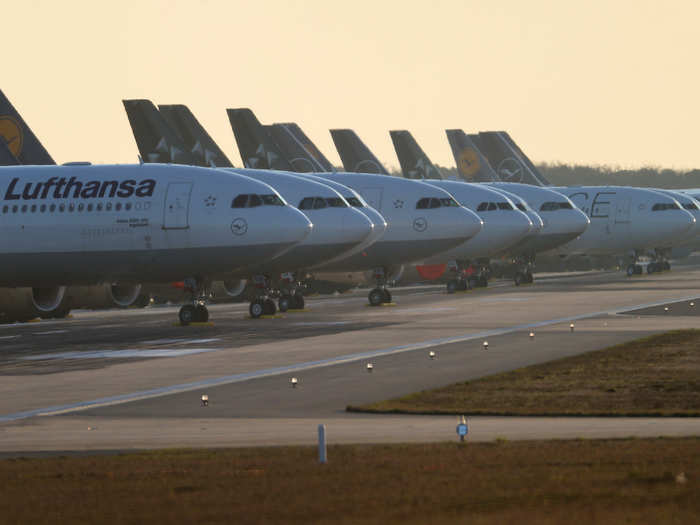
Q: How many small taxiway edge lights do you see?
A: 9